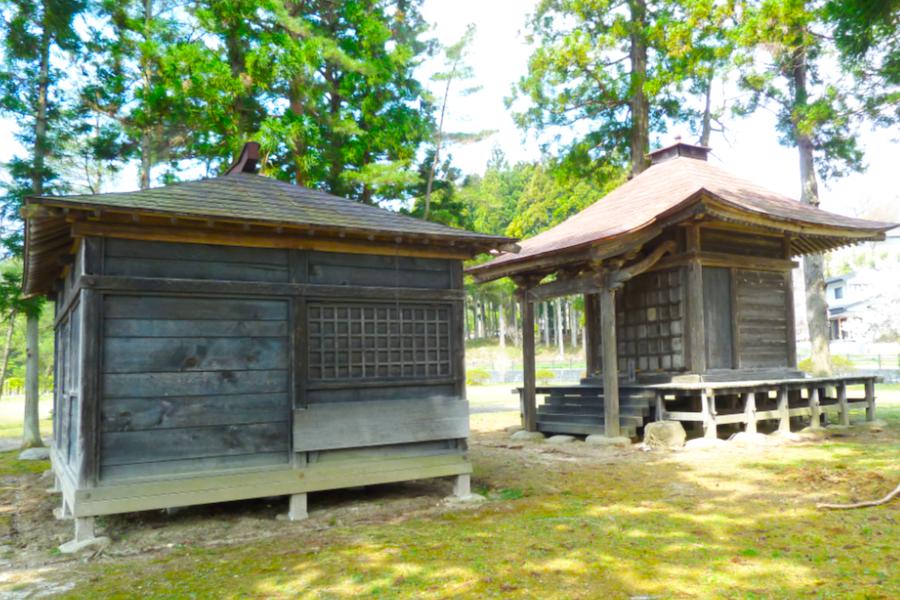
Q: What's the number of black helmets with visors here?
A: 0